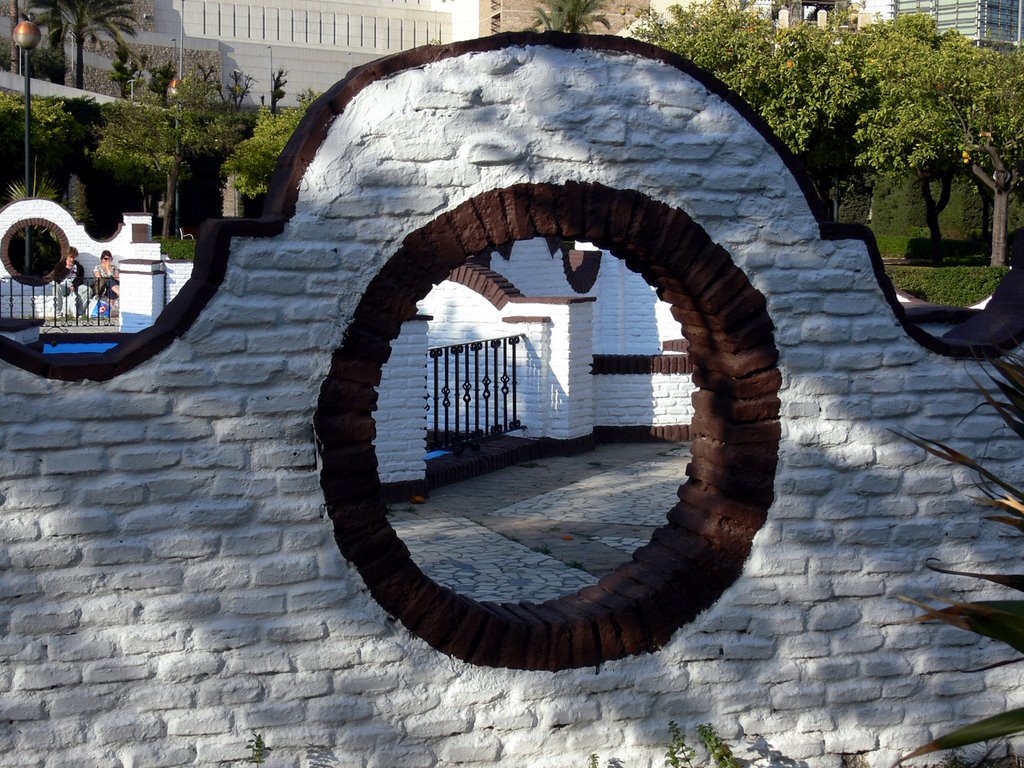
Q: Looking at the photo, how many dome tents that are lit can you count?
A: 0